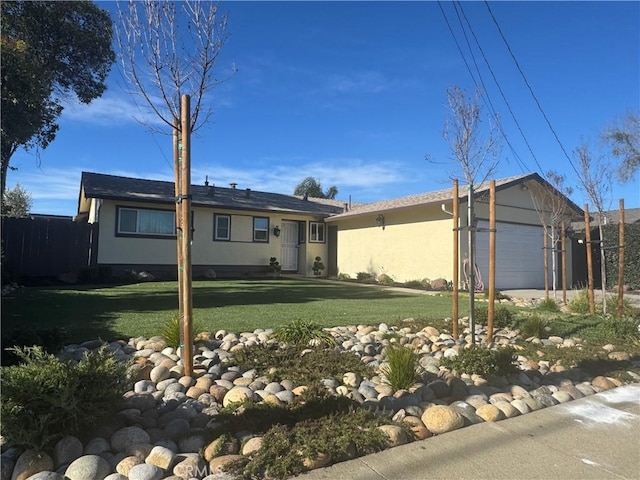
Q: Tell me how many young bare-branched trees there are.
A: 4